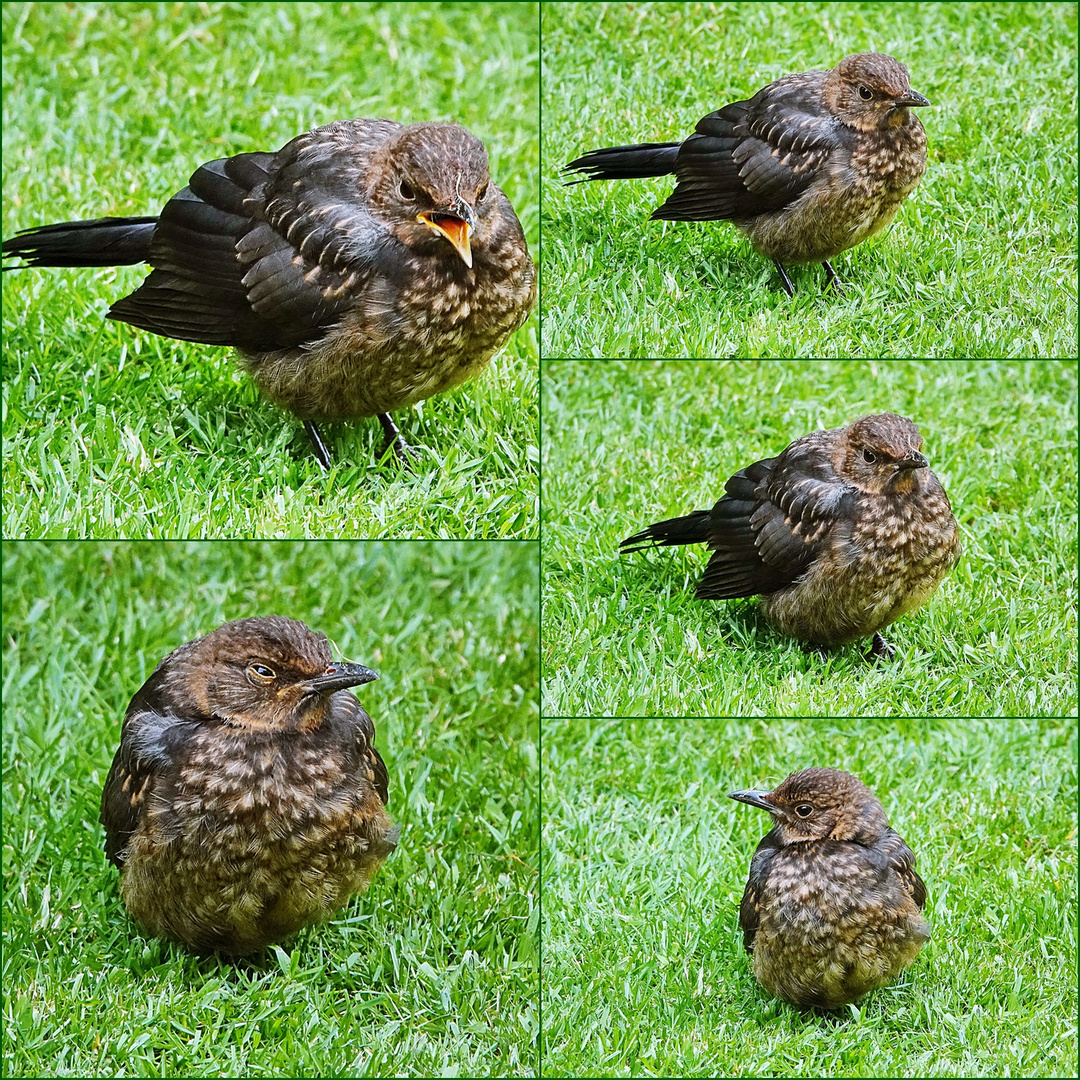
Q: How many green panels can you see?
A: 5